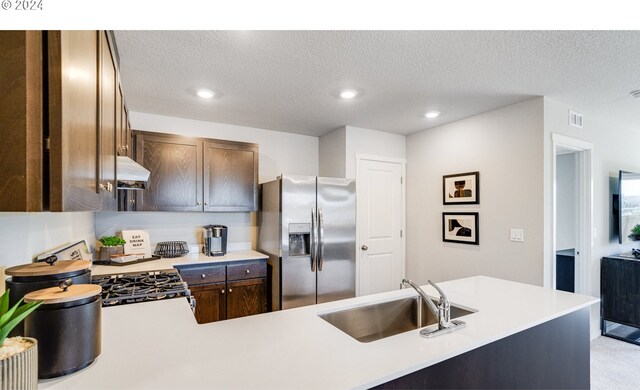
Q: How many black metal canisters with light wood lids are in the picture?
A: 2